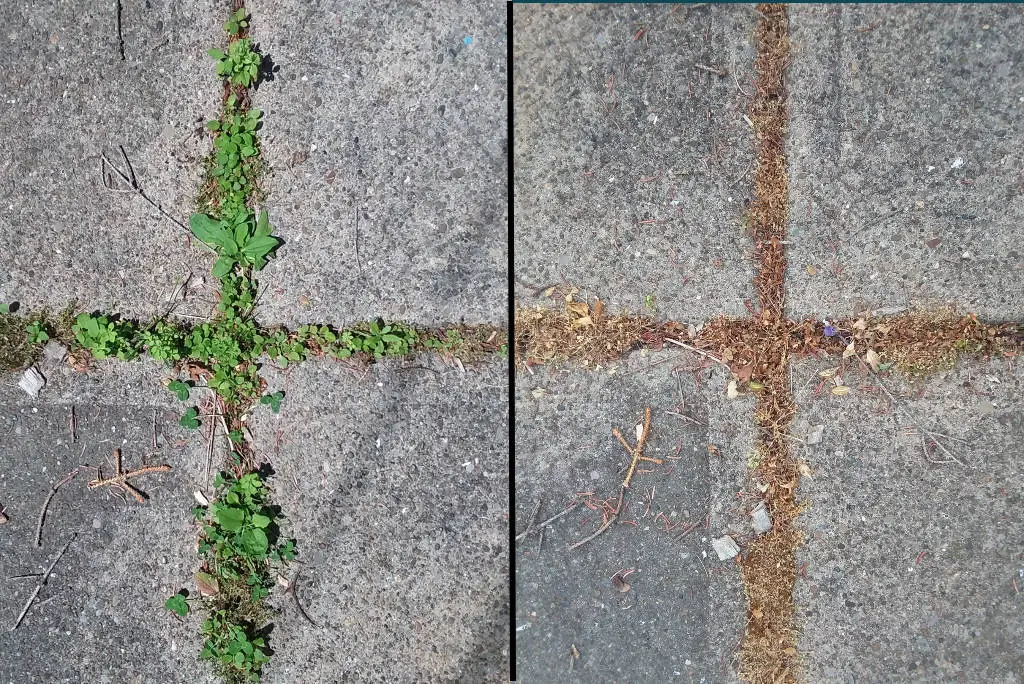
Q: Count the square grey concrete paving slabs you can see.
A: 8